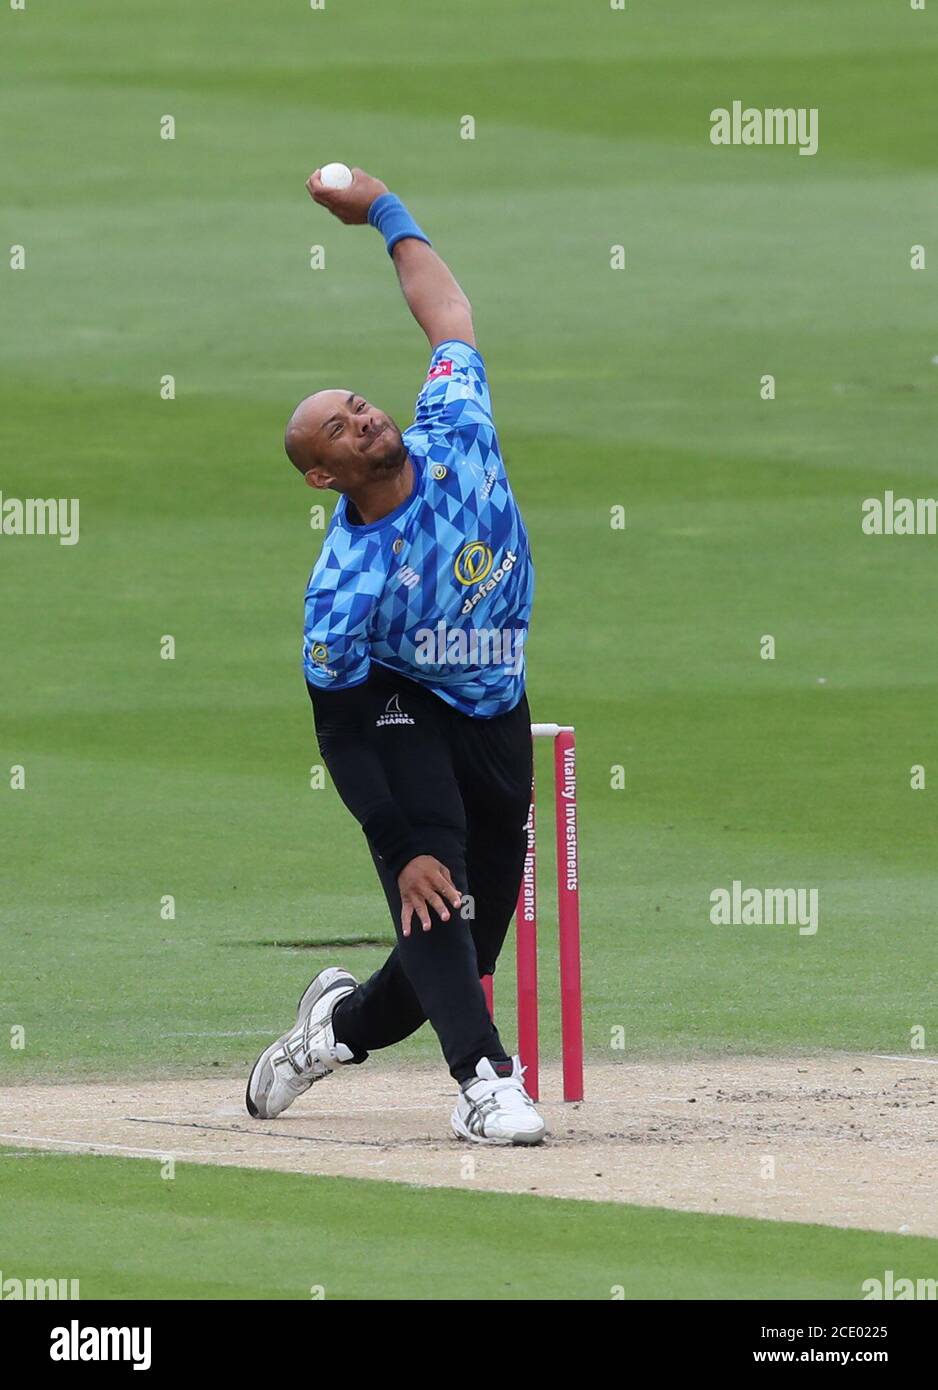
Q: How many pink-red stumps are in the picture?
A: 3